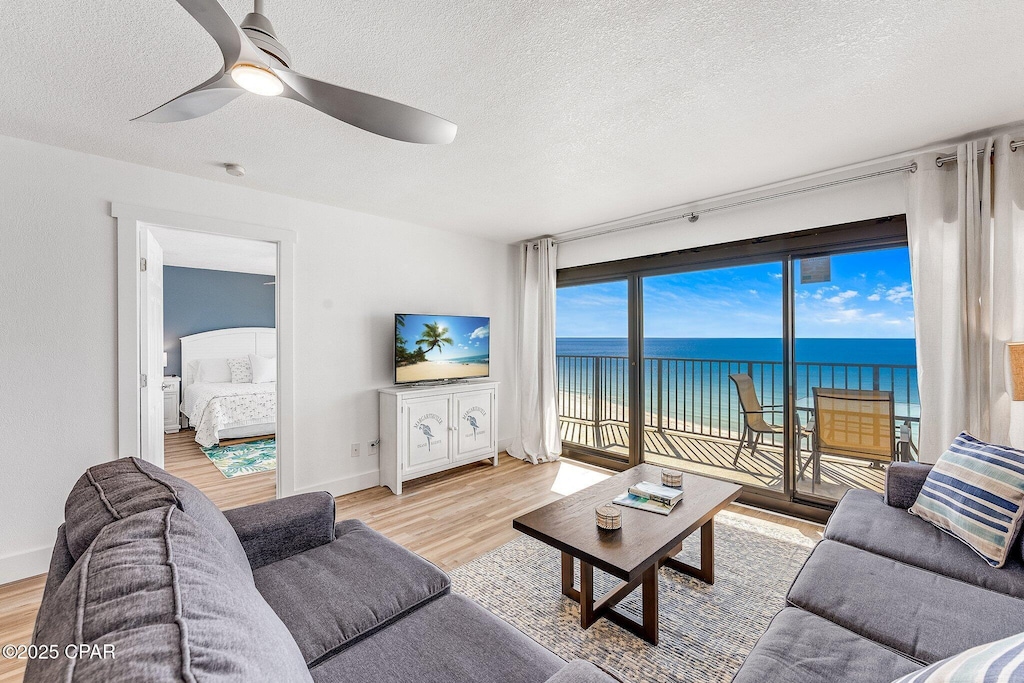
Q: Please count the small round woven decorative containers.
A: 2